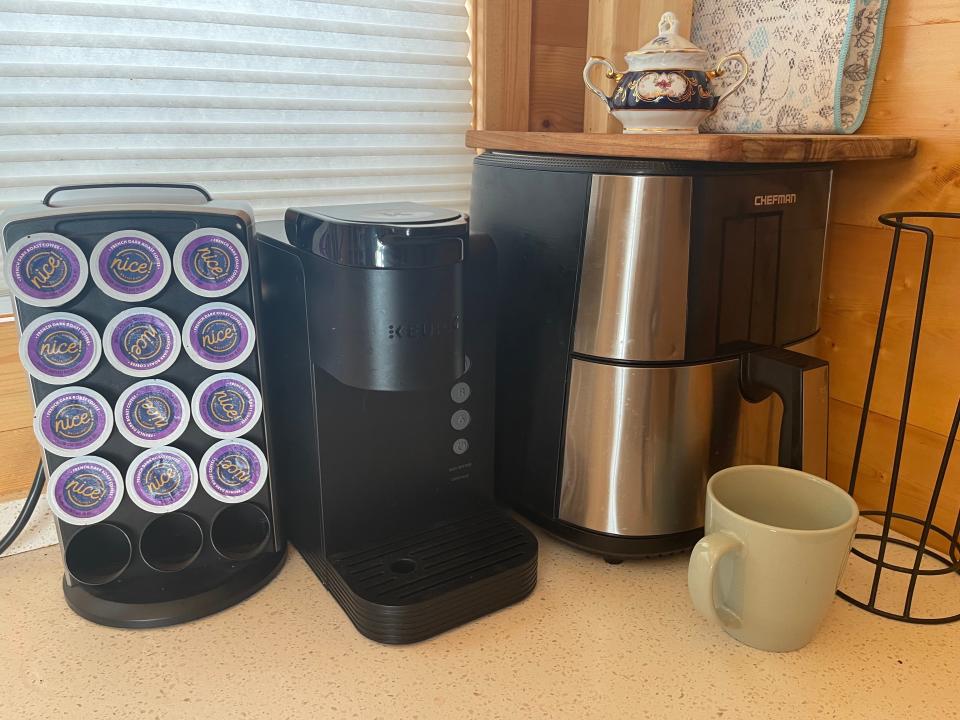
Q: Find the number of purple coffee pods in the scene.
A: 12